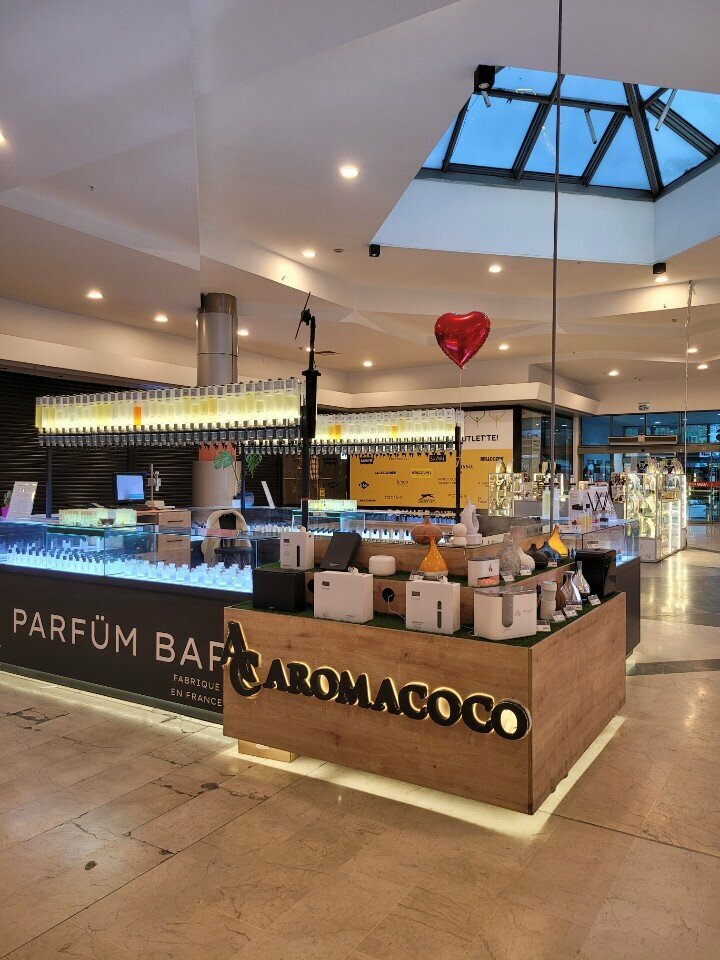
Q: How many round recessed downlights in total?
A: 14